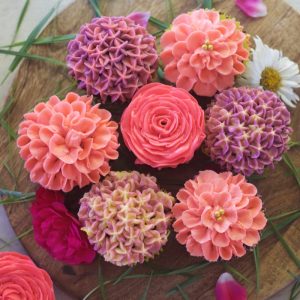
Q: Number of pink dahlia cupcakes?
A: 3